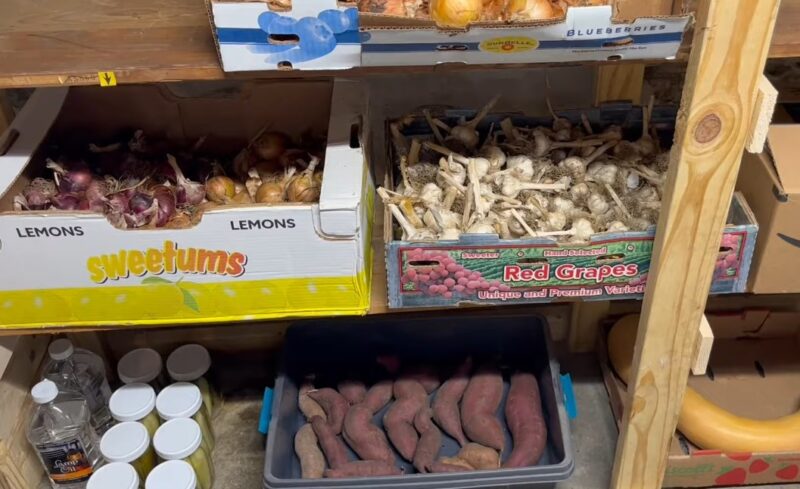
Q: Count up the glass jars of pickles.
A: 8